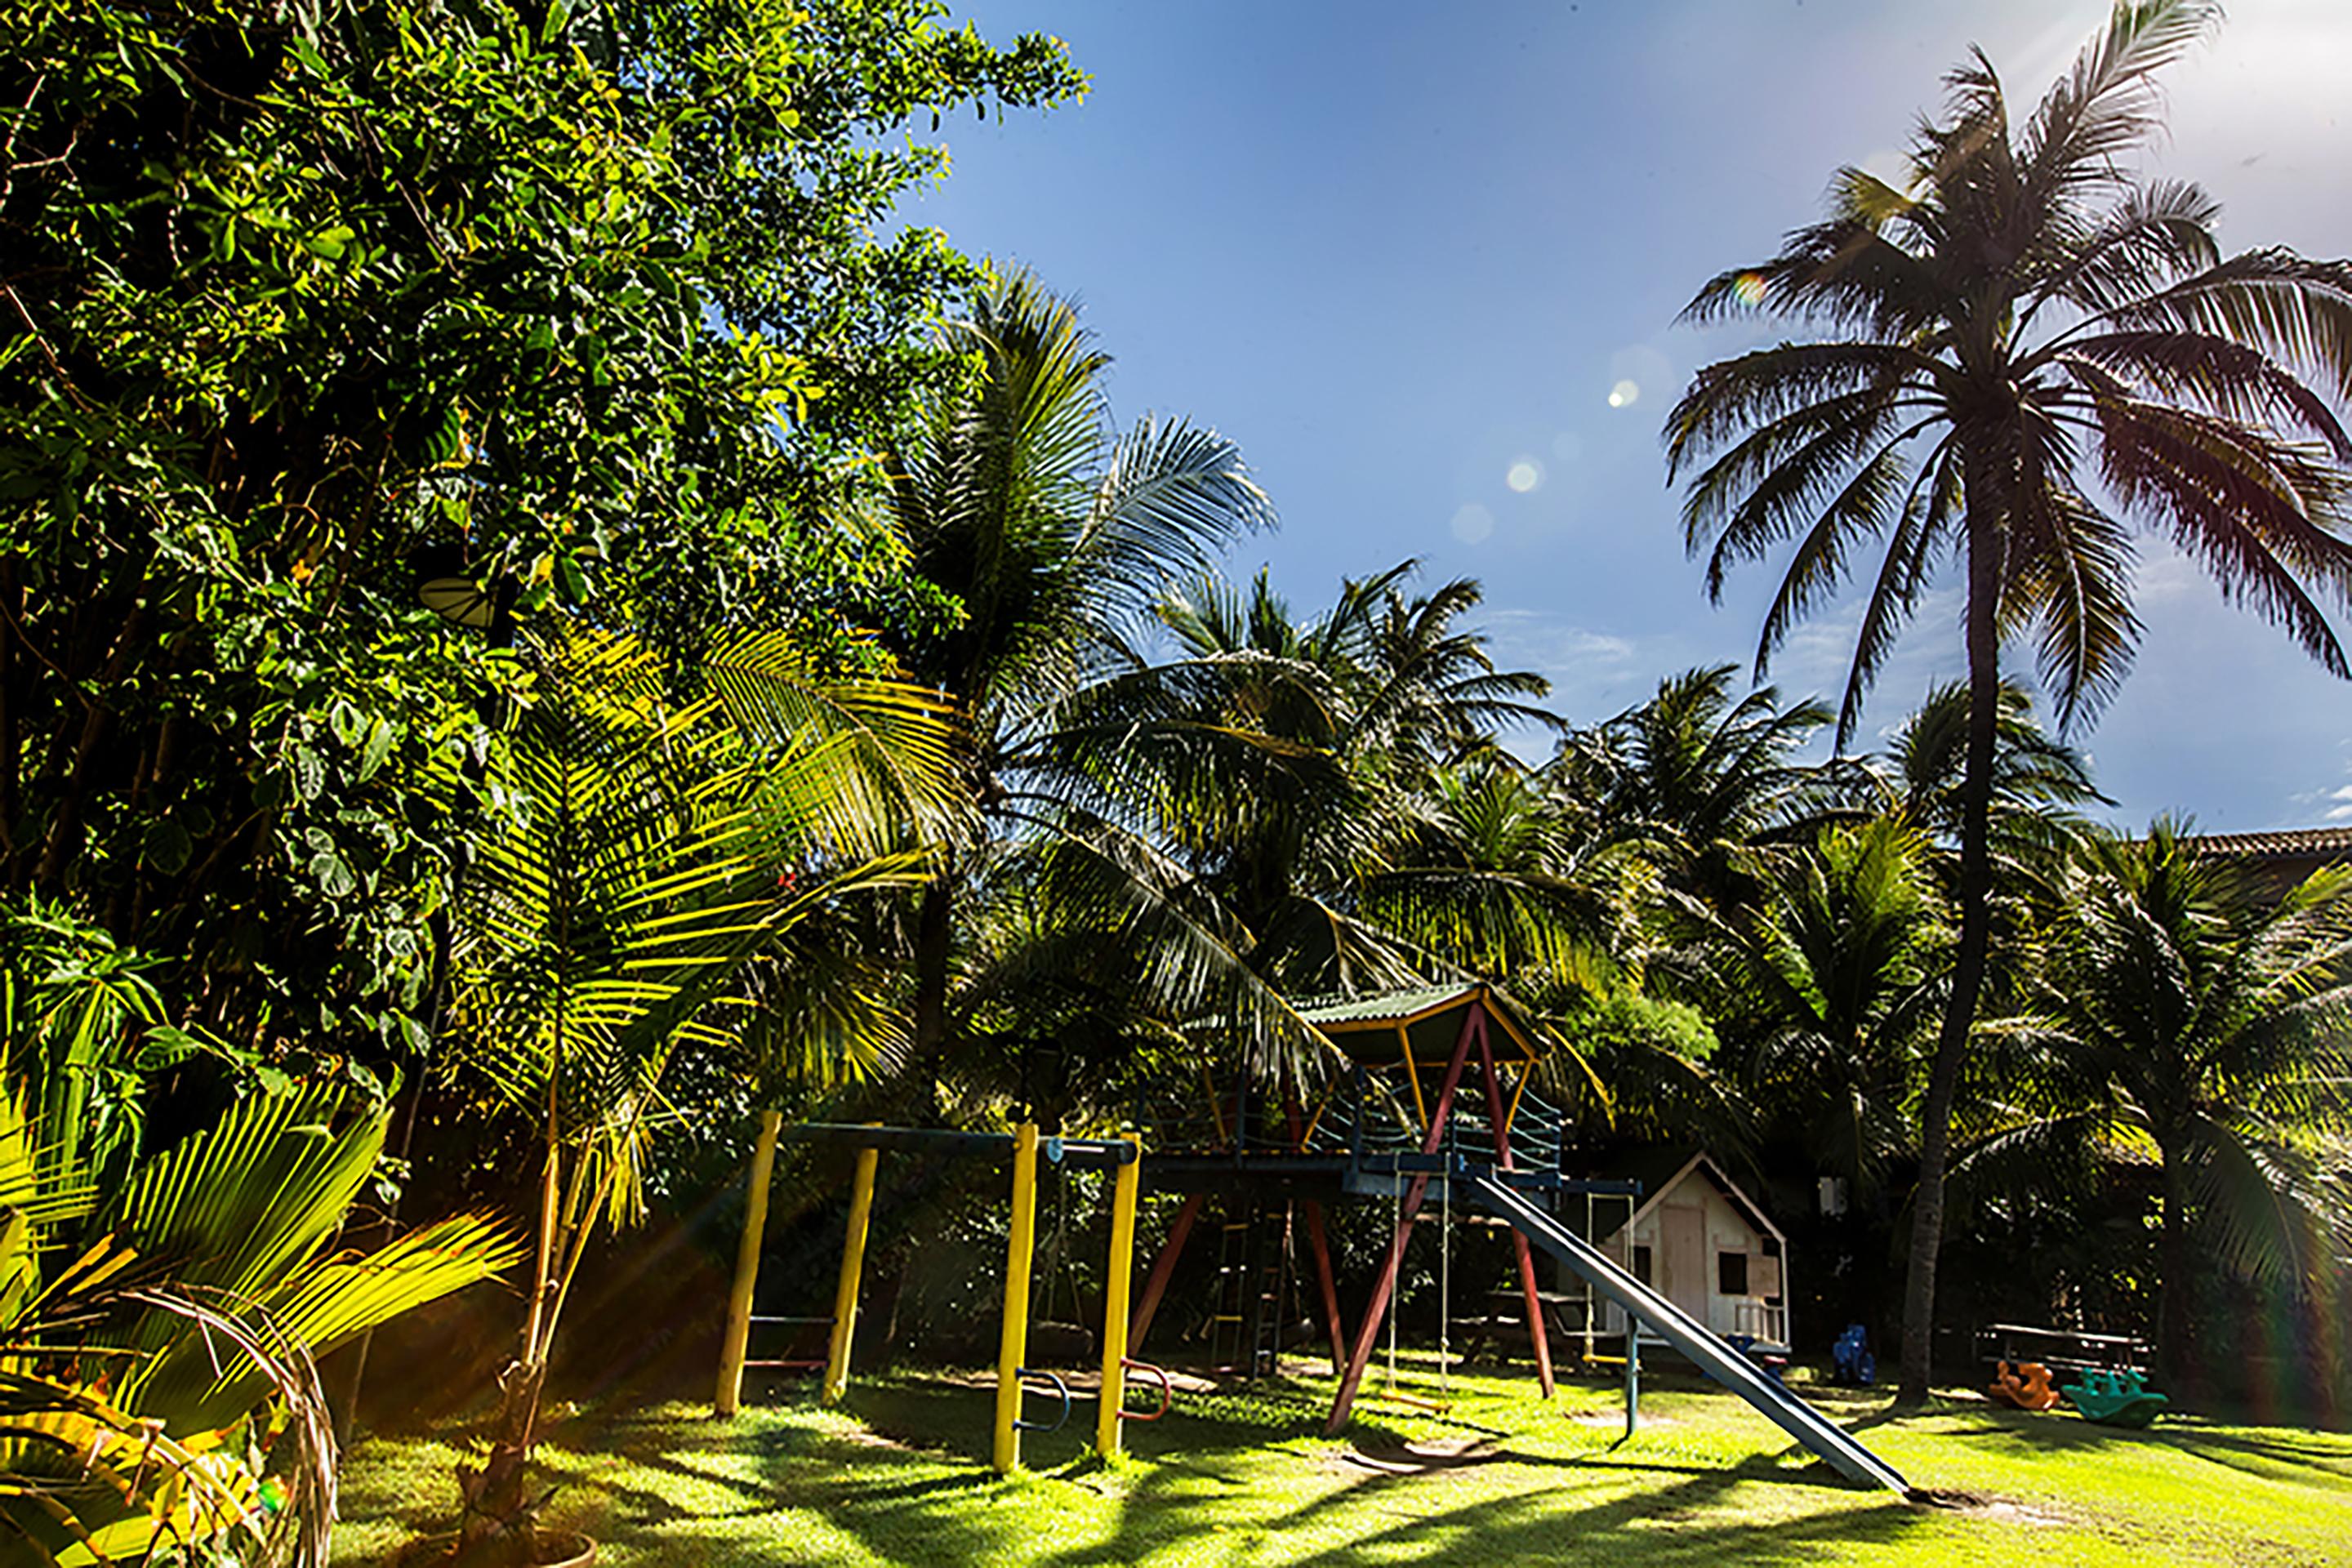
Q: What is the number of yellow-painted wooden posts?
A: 4